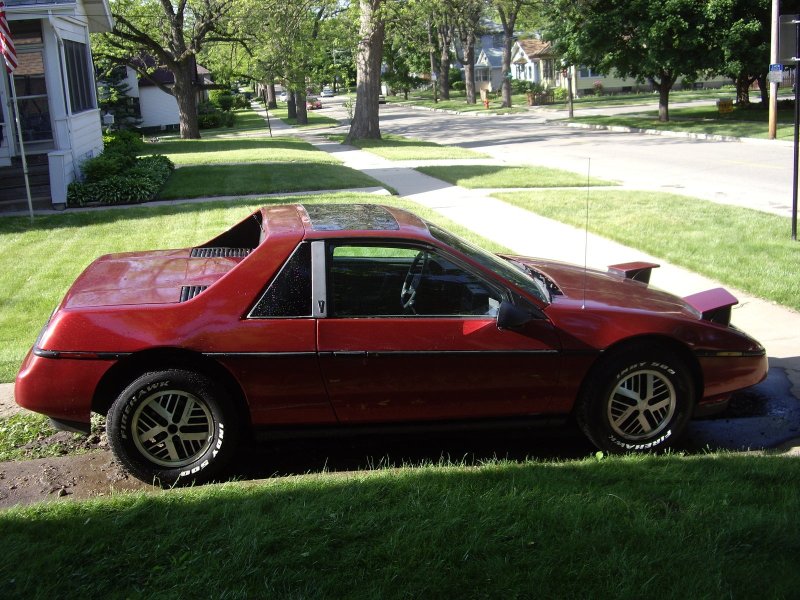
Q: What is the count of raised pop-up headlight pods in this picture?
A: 2